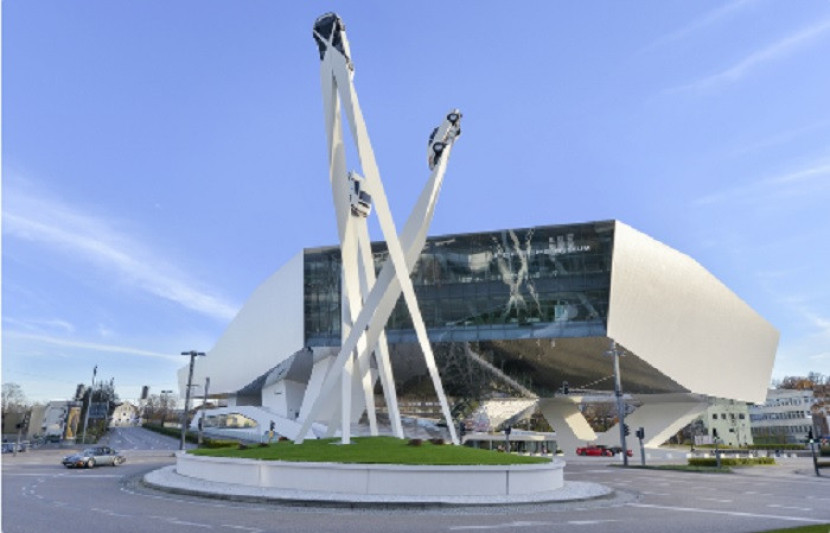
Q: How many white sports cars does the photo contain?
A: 3